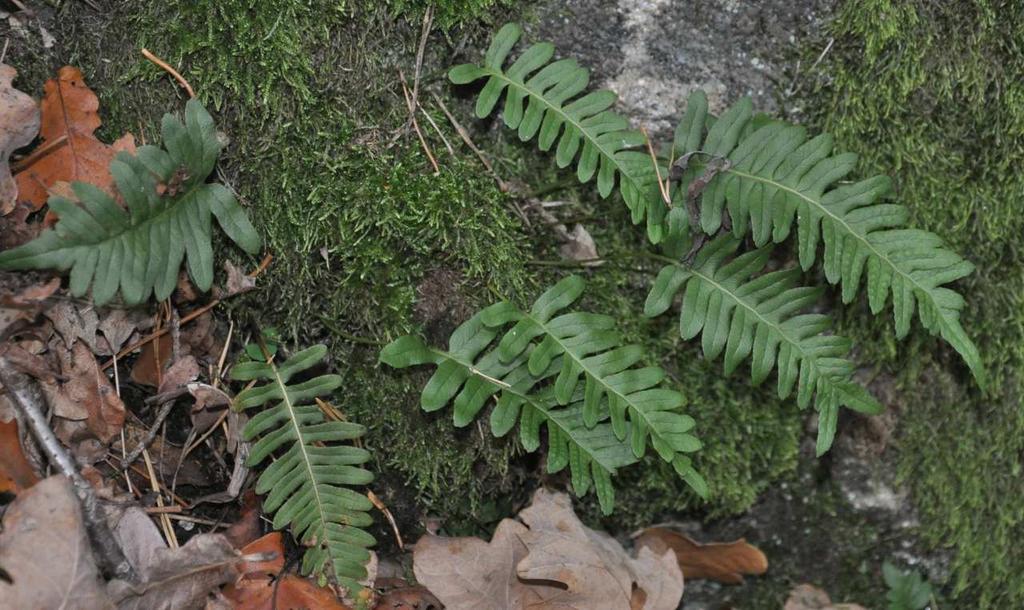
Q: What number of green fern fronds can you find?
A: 7